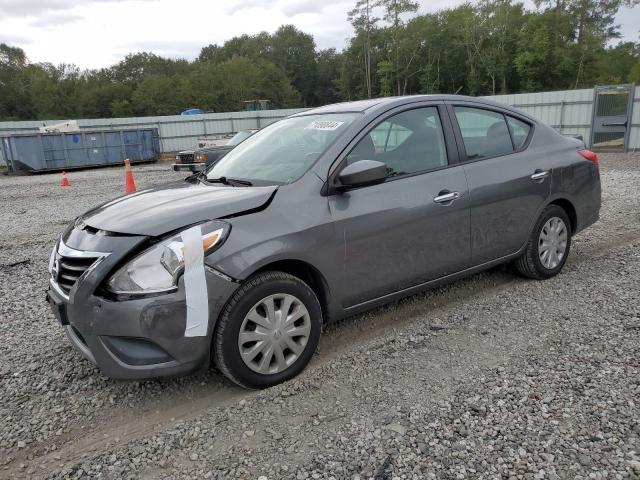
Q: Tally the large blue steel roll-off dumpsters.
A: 1